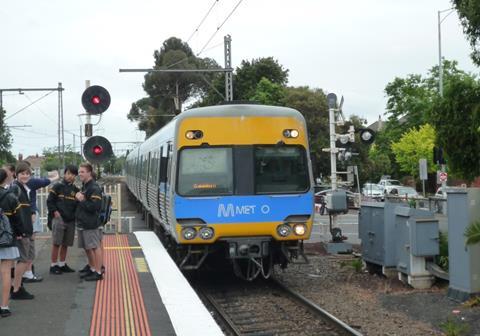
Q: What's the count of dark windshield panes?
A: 2